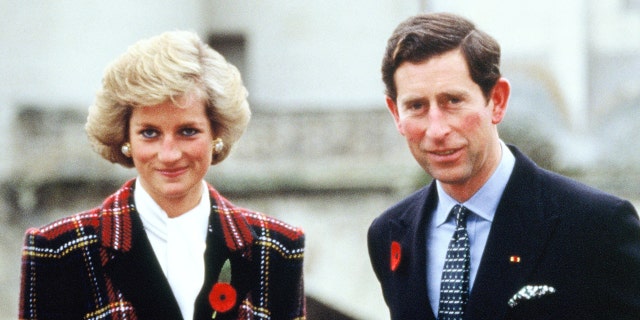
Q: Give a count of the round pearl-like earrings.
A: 2